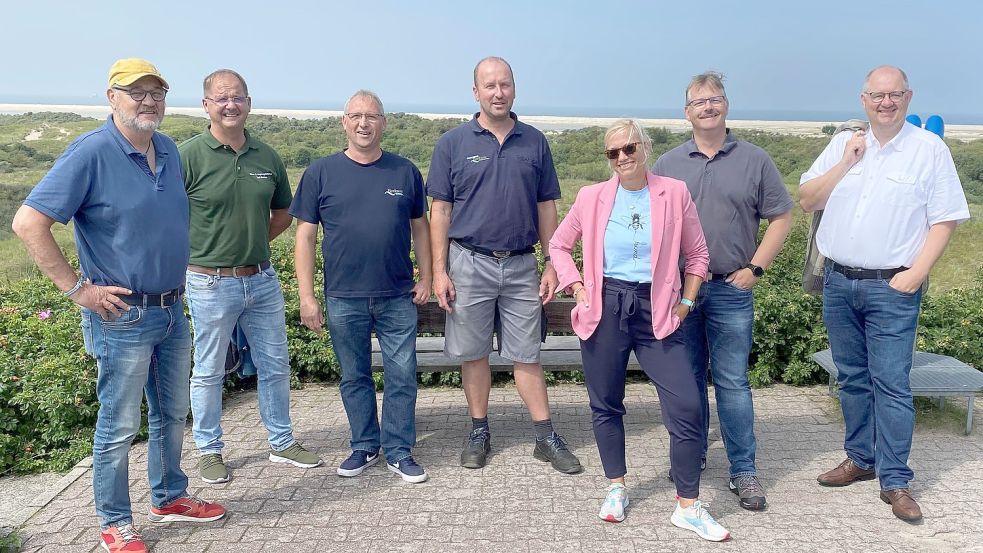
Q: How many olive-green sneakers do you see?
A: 2